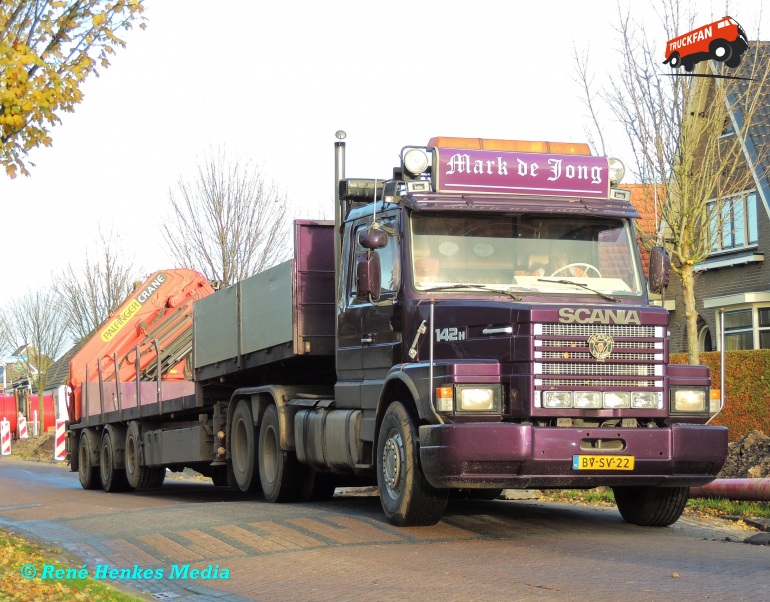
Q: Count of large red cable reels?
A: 2